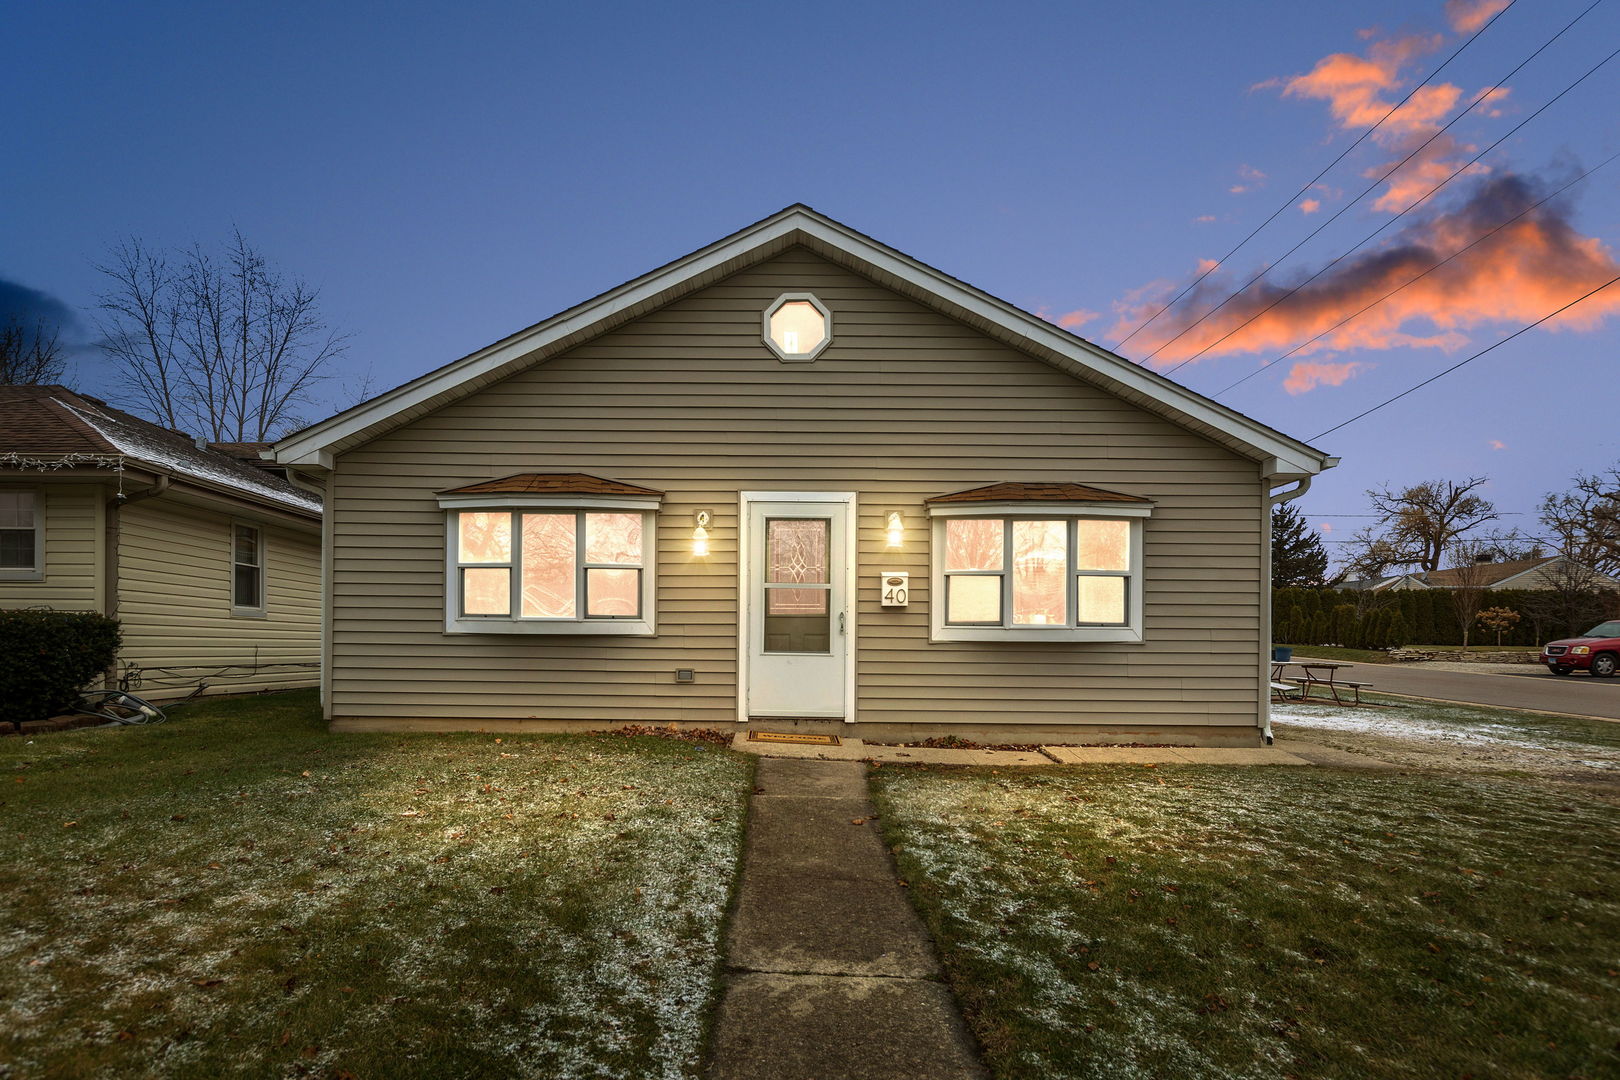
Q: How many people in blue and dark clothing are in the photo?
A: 0